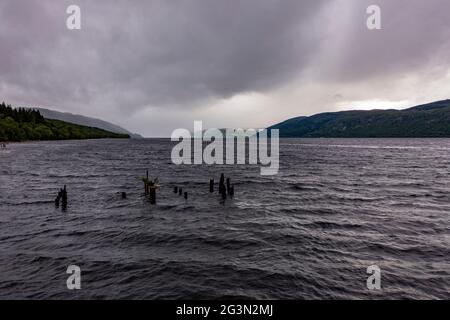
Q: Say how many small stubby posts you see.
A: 4